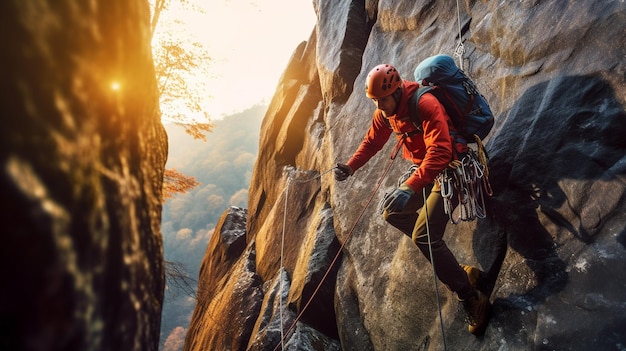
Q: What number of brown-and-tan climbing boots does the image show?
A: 2